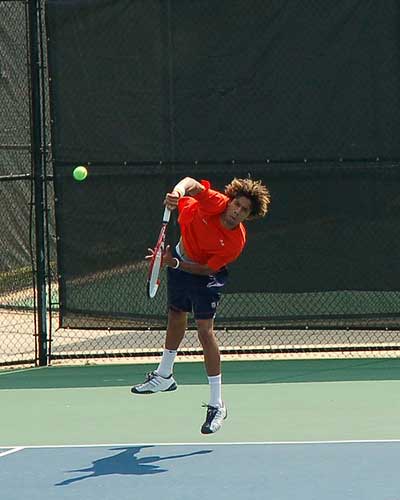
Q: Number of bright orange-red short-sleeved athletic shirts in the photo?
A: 1